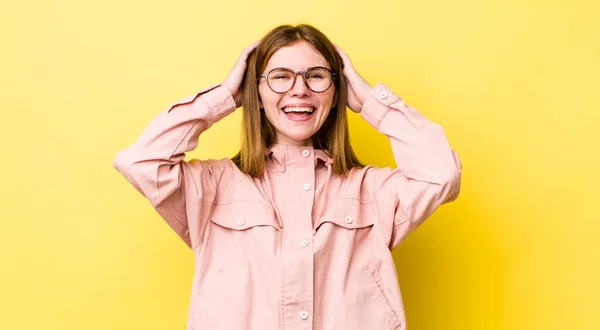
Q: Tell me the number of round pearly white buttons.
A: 7